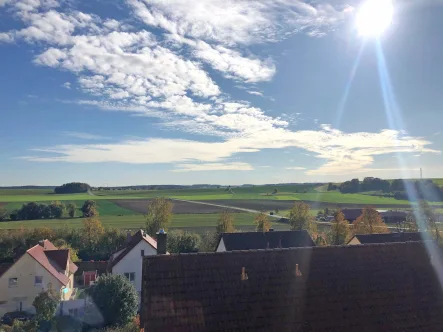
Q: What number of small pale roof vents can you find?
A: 2